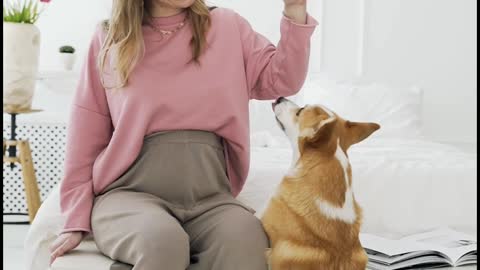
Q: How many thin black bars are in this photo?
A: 2